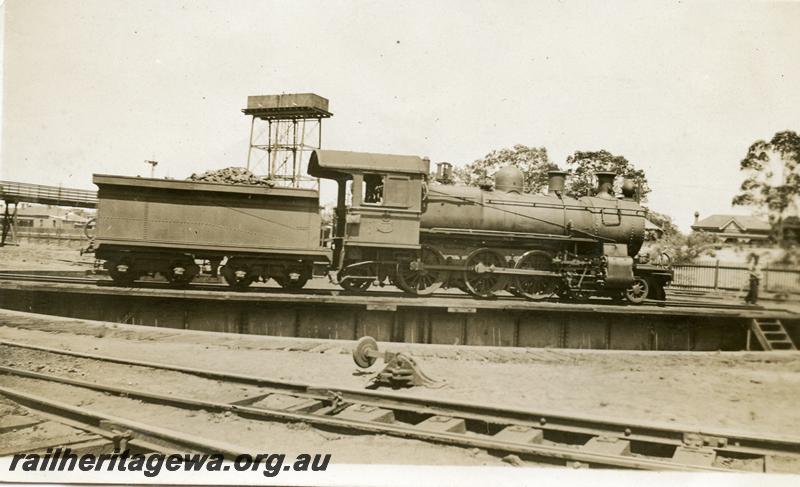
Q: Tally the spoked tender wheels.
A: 4